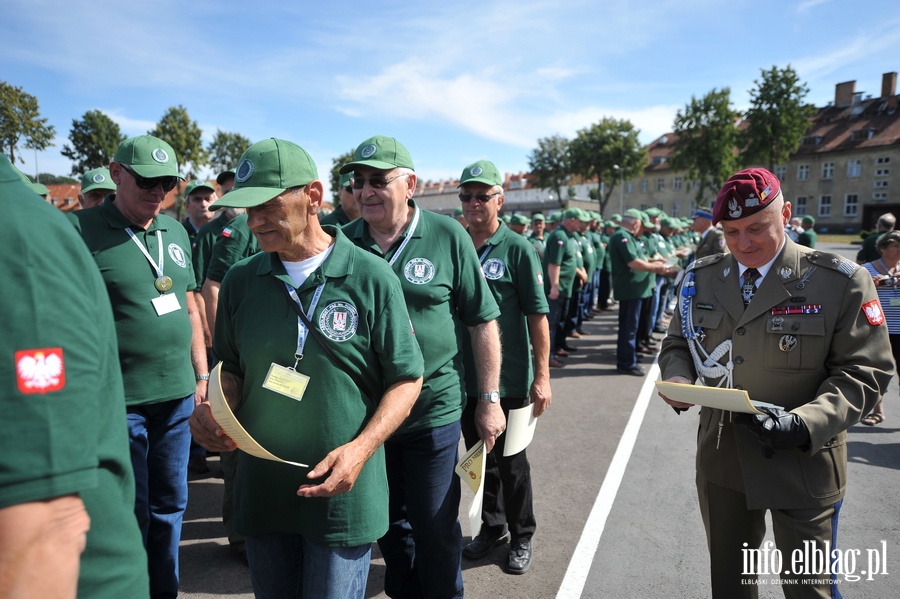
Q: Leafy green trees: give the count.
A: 9